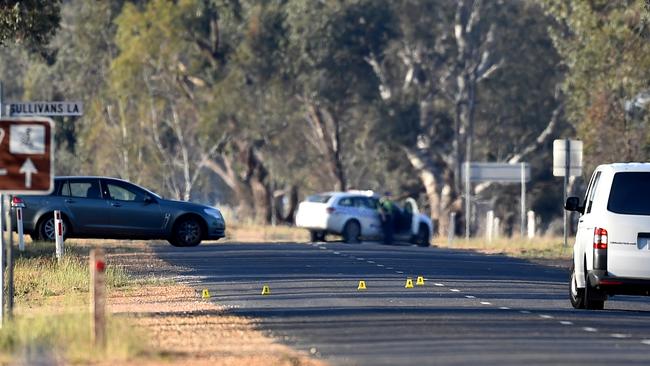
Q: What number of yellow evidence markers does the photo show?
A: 5